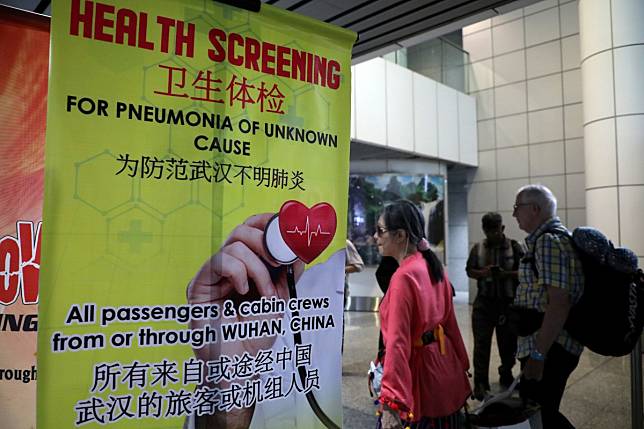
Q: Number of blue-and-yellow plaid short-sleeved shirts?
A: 1